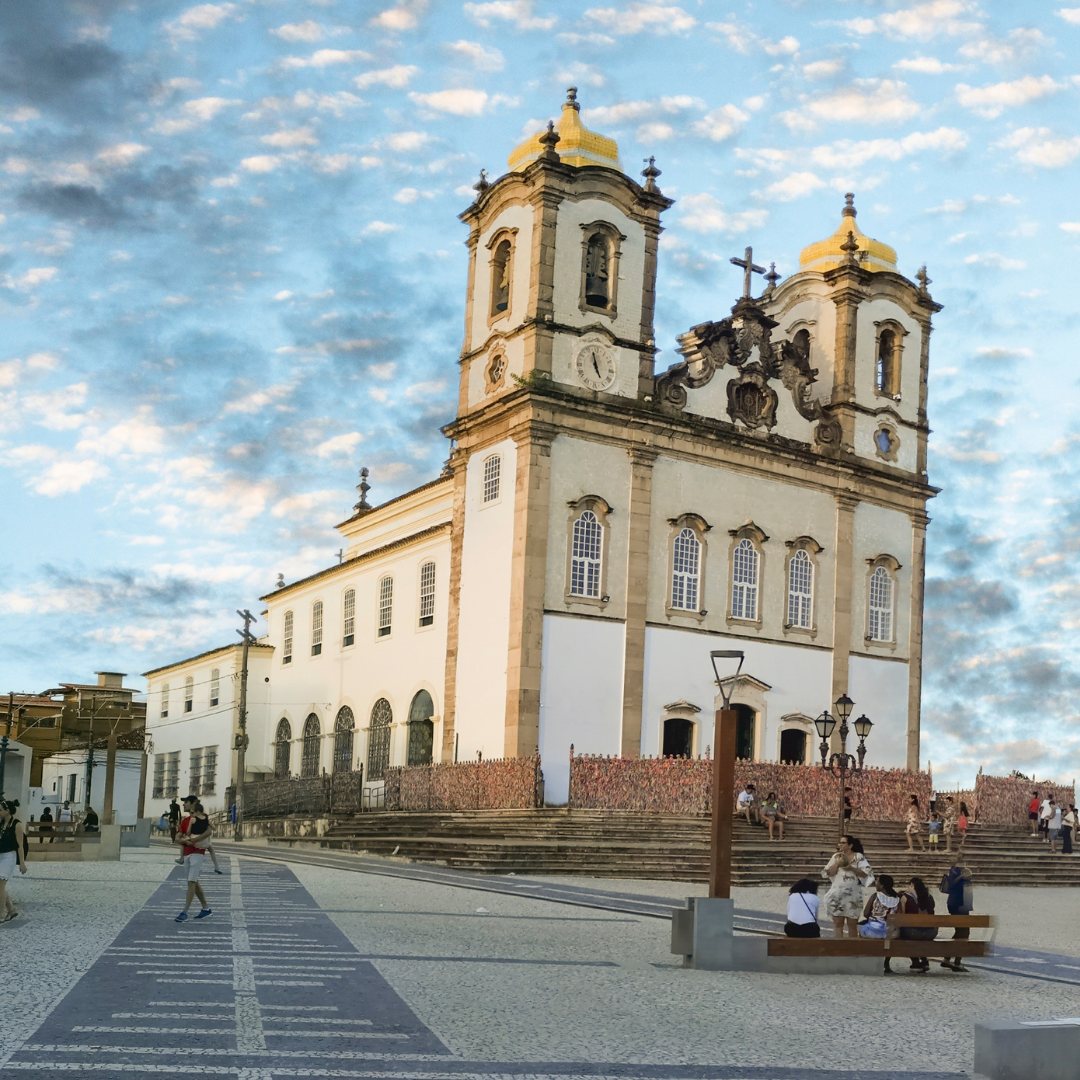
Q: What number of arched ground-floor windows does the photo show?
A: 5